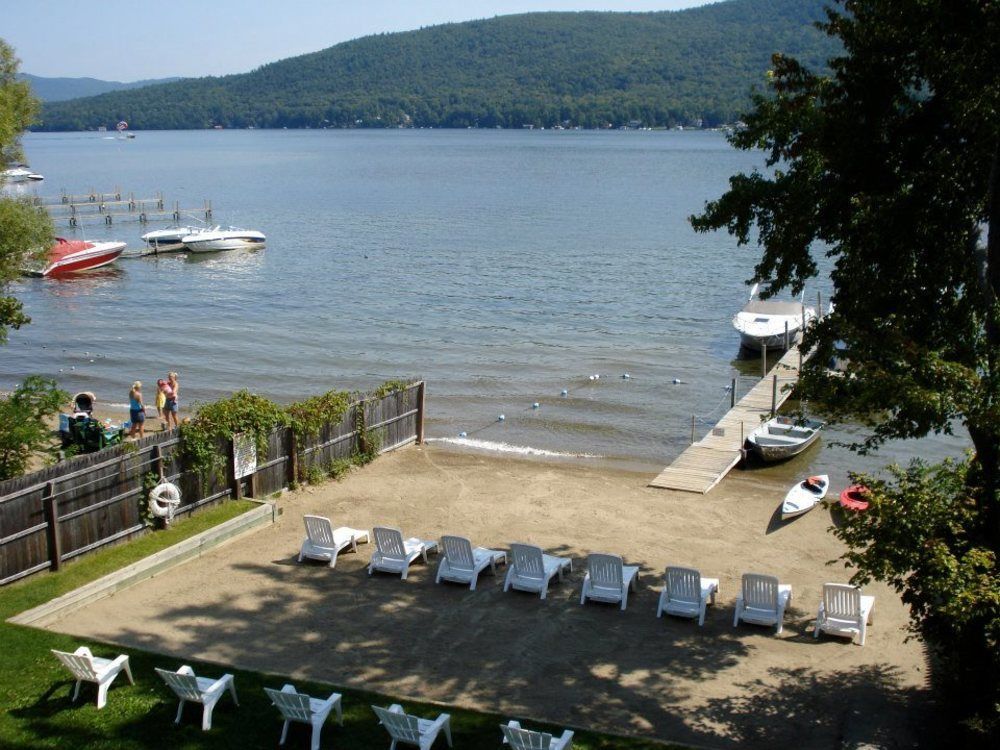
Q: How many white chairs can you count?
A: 13